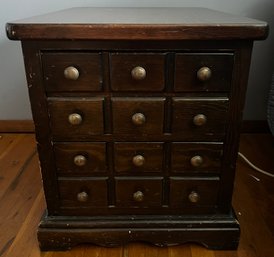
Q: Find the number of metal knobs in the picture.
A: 12